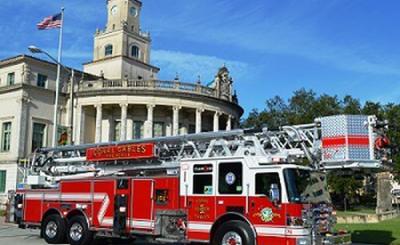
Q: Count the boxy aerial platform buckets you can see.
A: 1